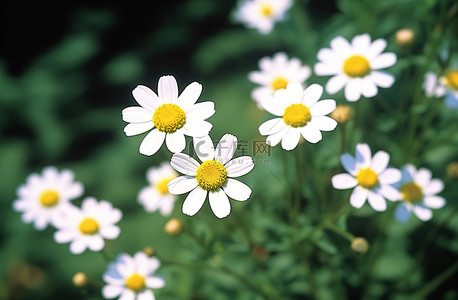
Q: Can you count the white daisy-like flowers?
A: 13